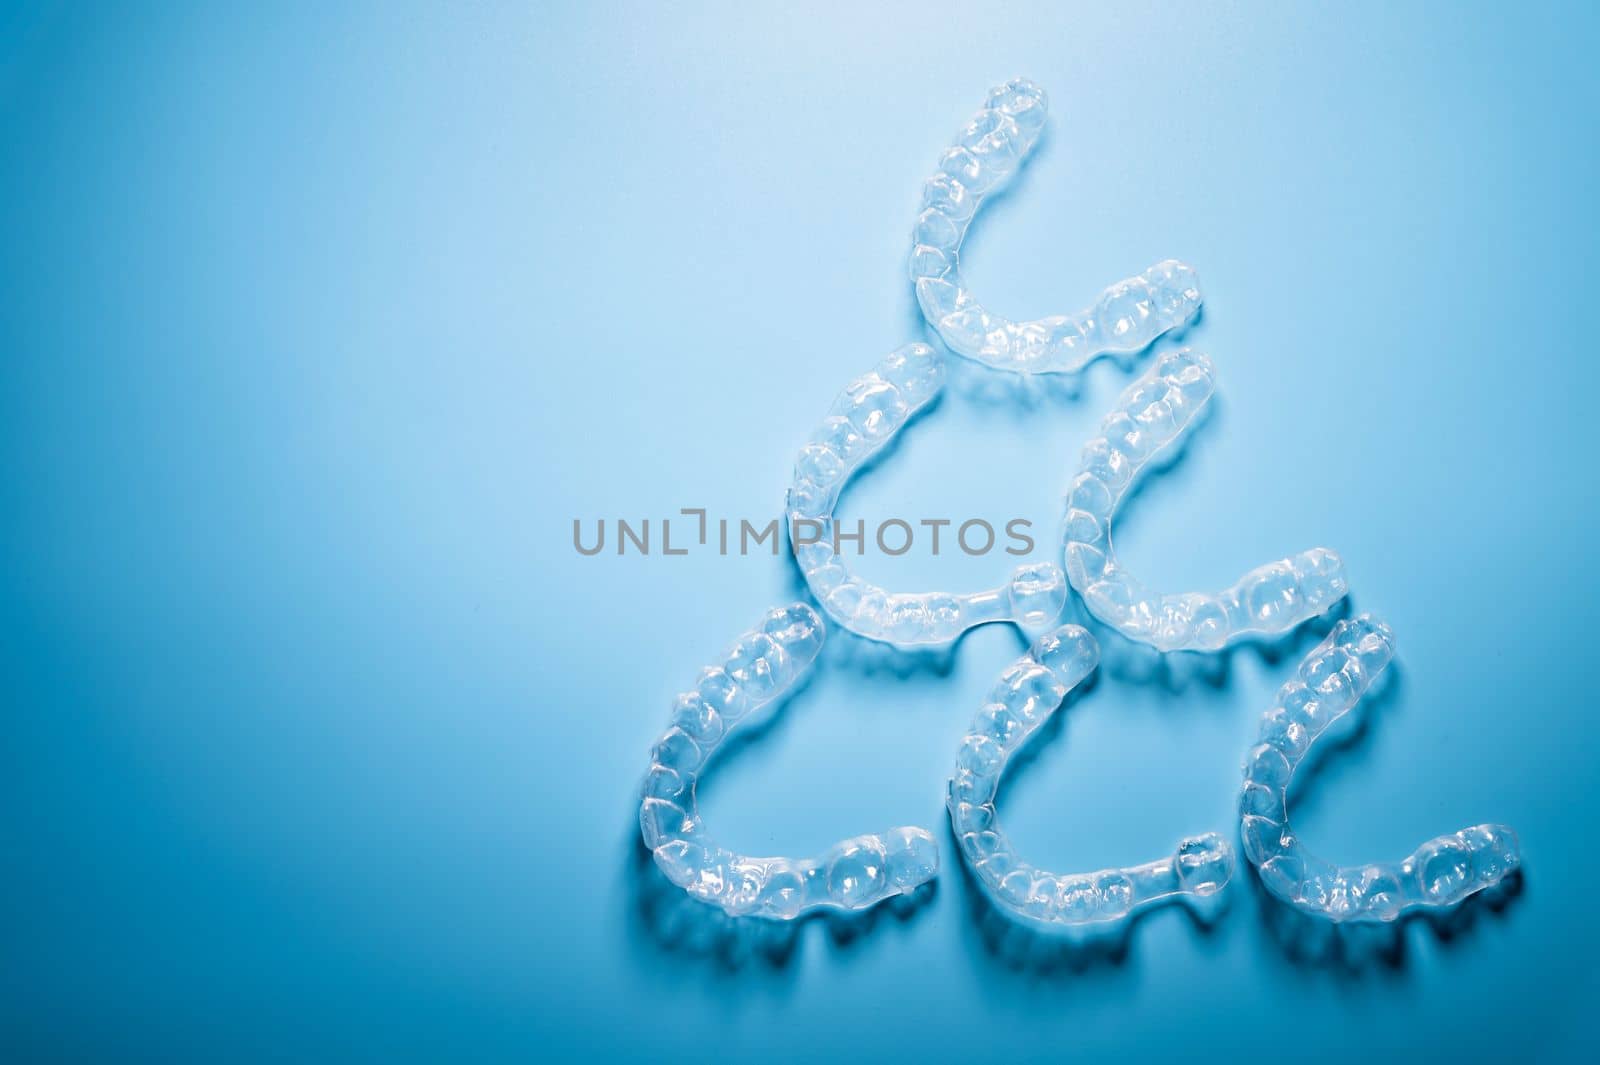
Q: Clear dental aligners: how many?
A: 6